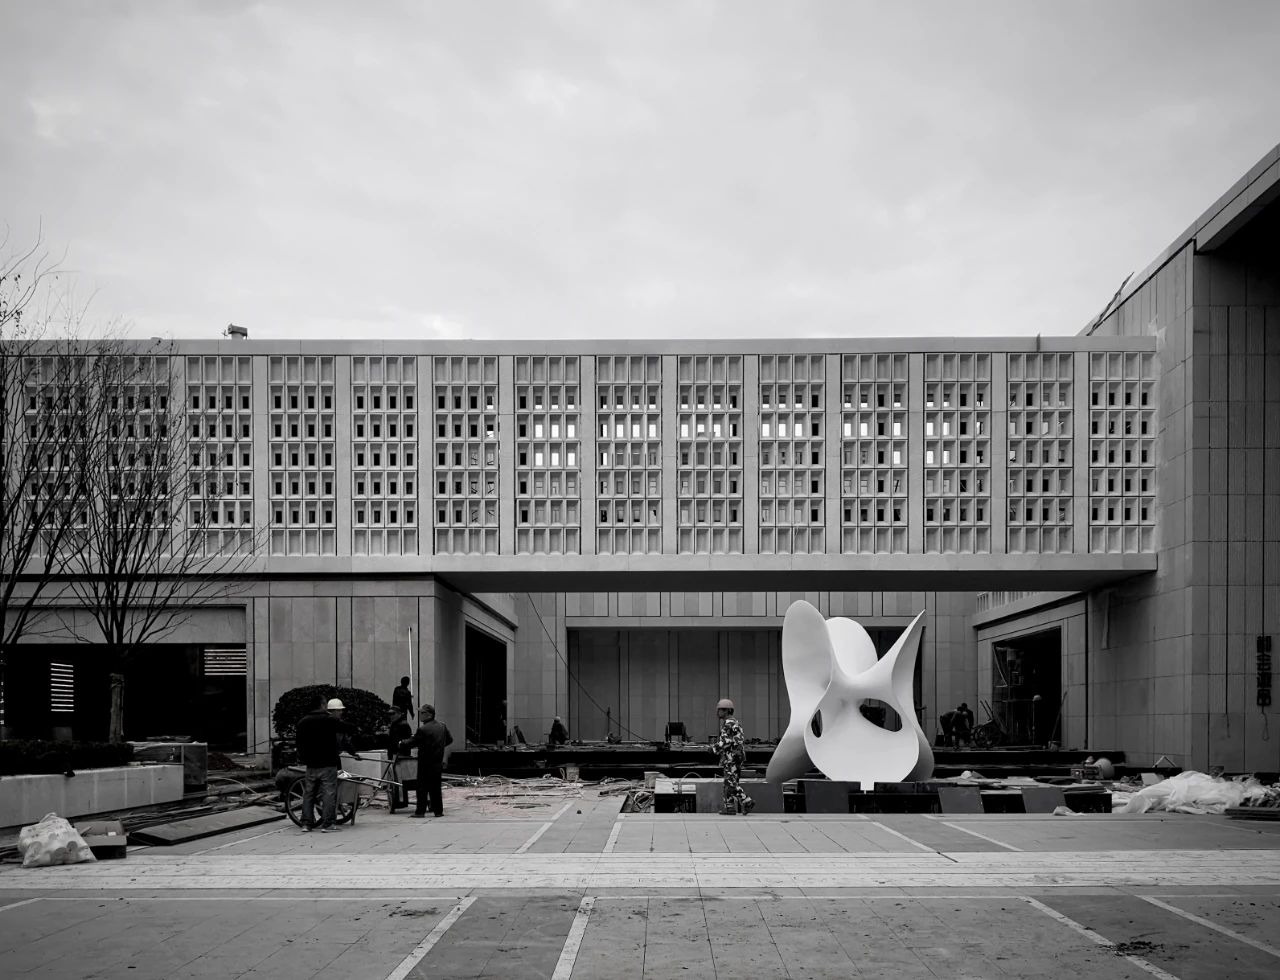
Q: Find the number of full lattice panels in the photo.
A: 14